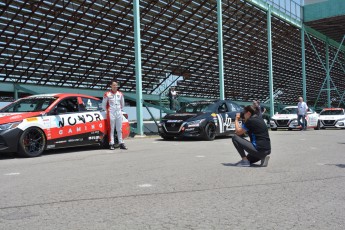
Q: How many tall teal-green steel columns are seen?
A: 5